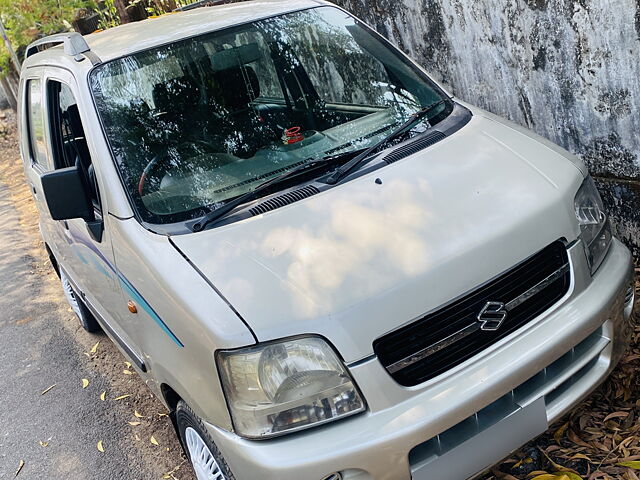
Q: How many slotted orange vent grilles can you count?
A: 0